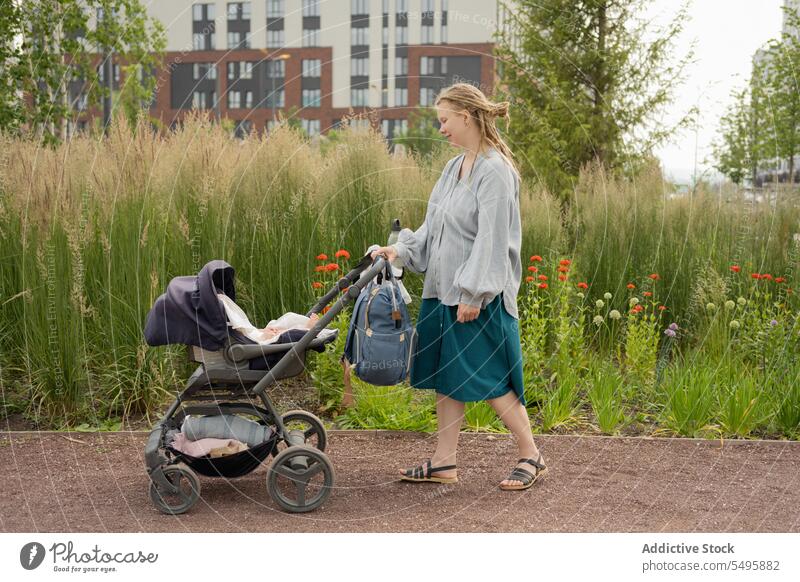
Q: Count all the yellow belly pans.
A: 0